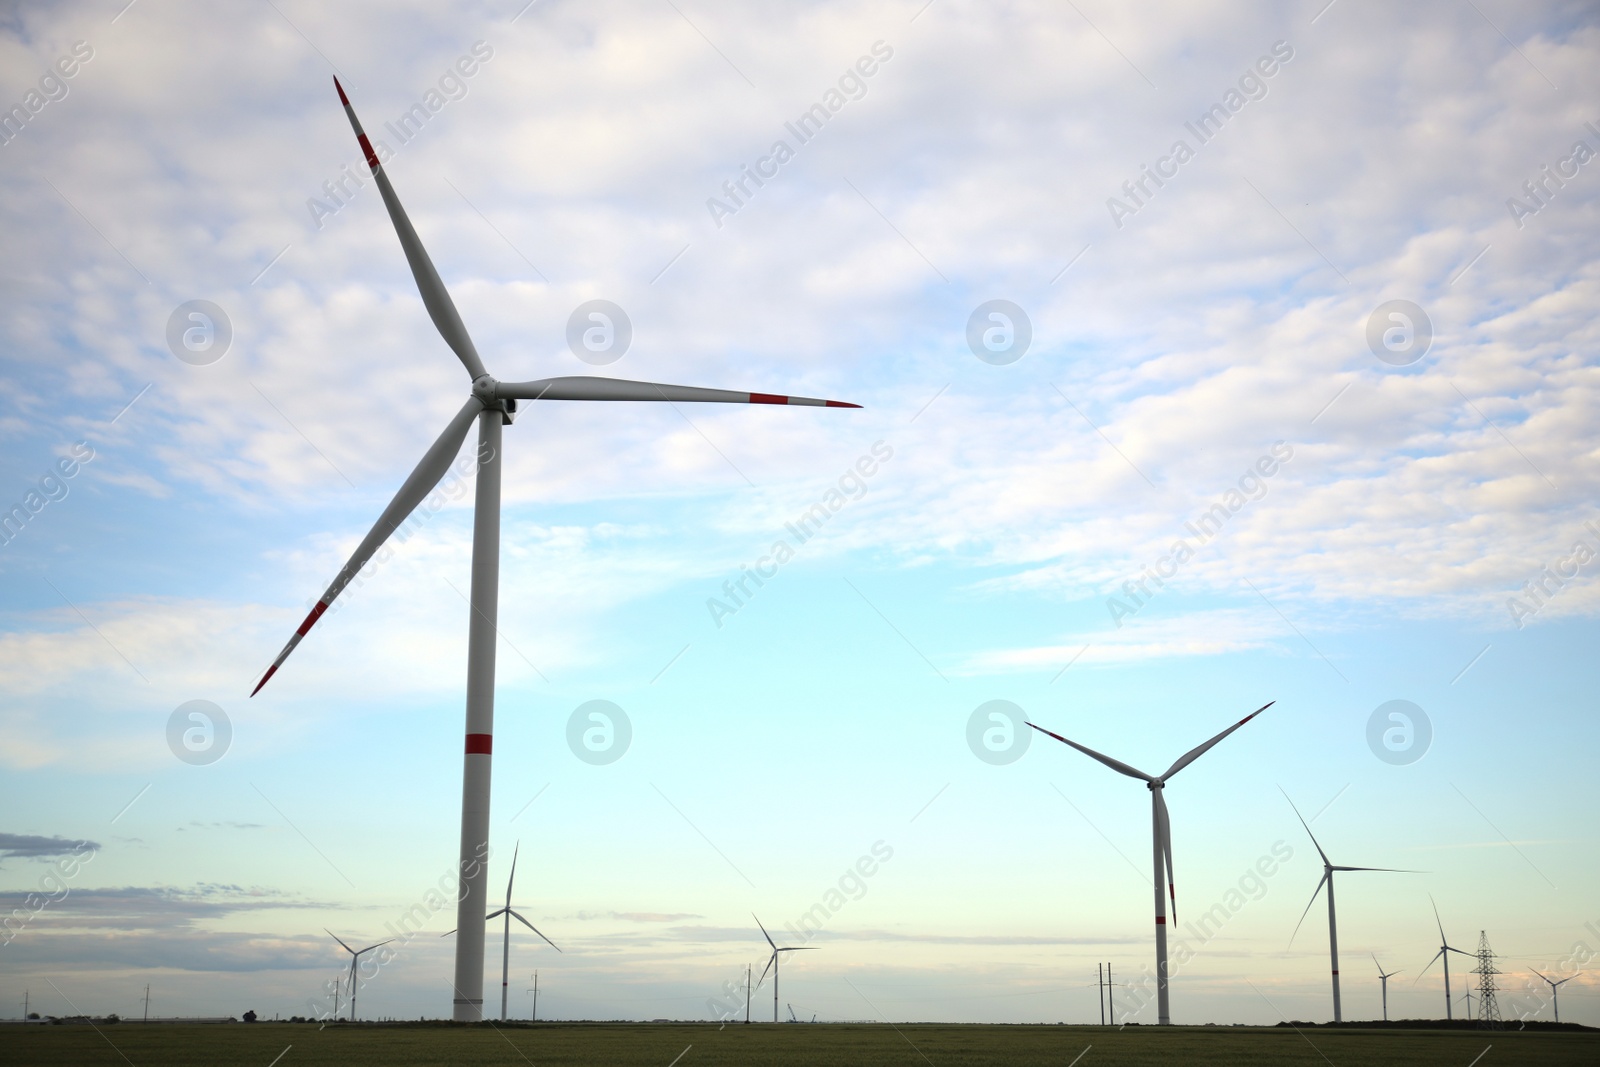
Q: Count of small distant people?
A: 0